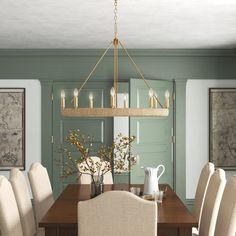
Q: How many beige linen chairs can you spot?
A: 8